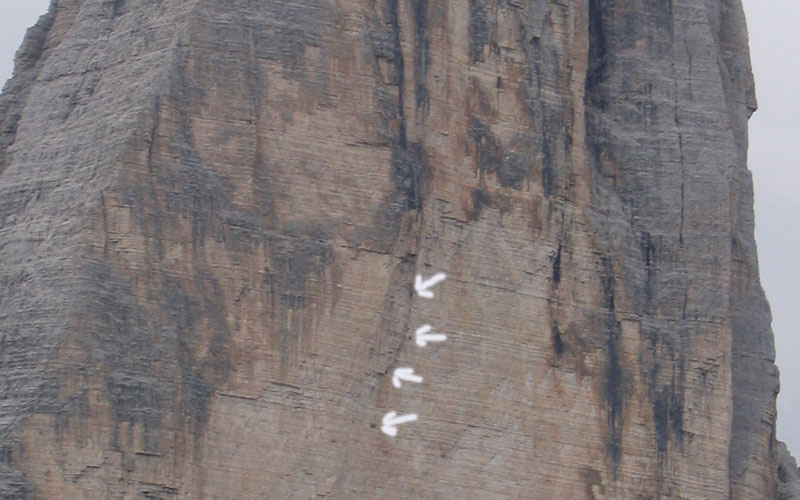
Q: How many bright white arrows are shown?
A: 4